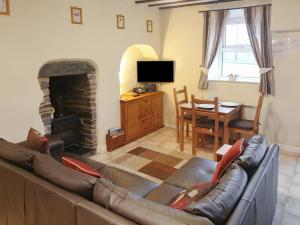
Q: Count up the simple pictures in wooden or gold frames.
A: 4